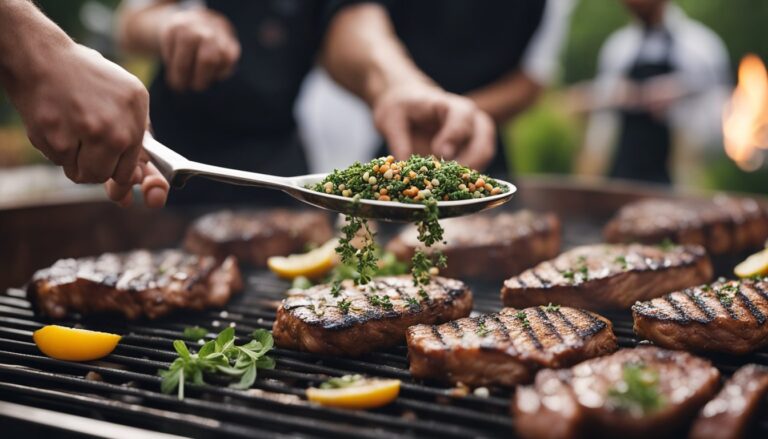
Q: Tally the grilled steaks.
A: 10